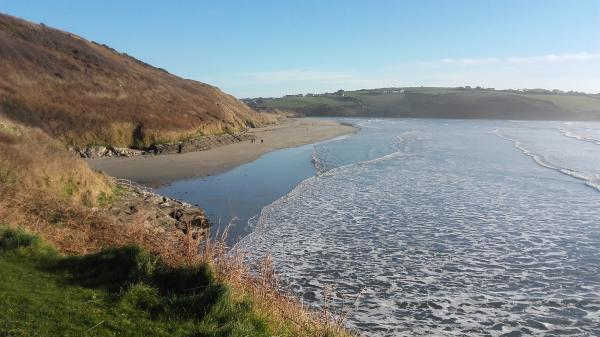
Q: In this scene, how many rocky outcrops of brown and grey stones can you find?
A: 2